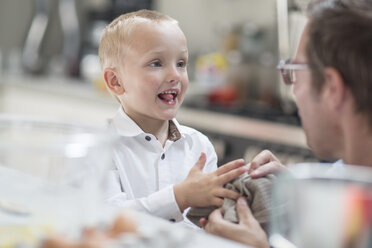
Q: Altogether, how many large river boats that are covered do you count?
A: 0